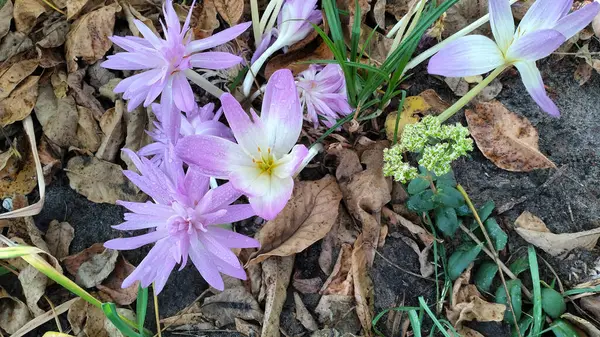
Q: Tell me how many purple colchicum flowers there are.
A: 7